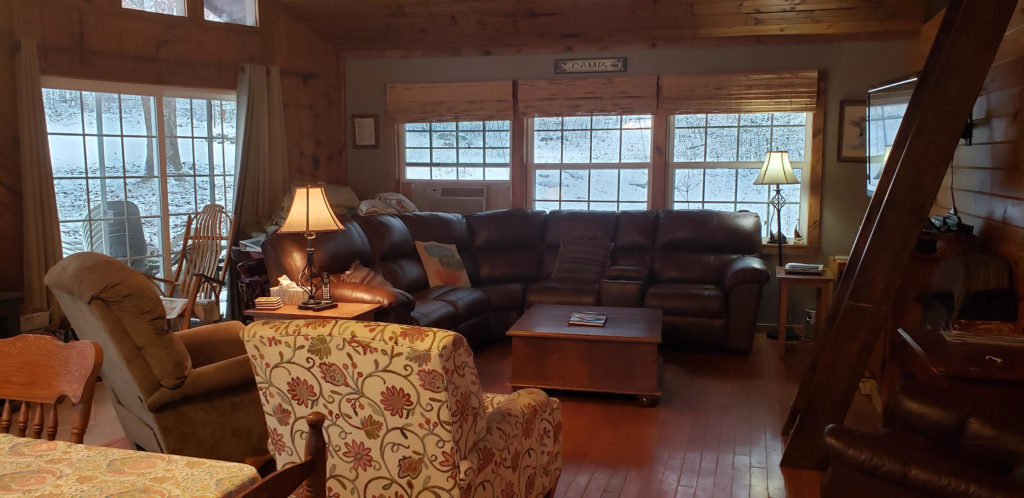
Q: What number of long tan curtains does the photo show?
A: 2